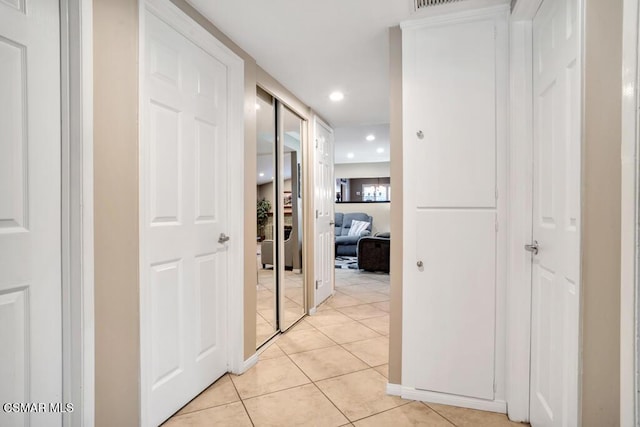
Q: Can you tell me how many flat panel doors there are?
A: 2